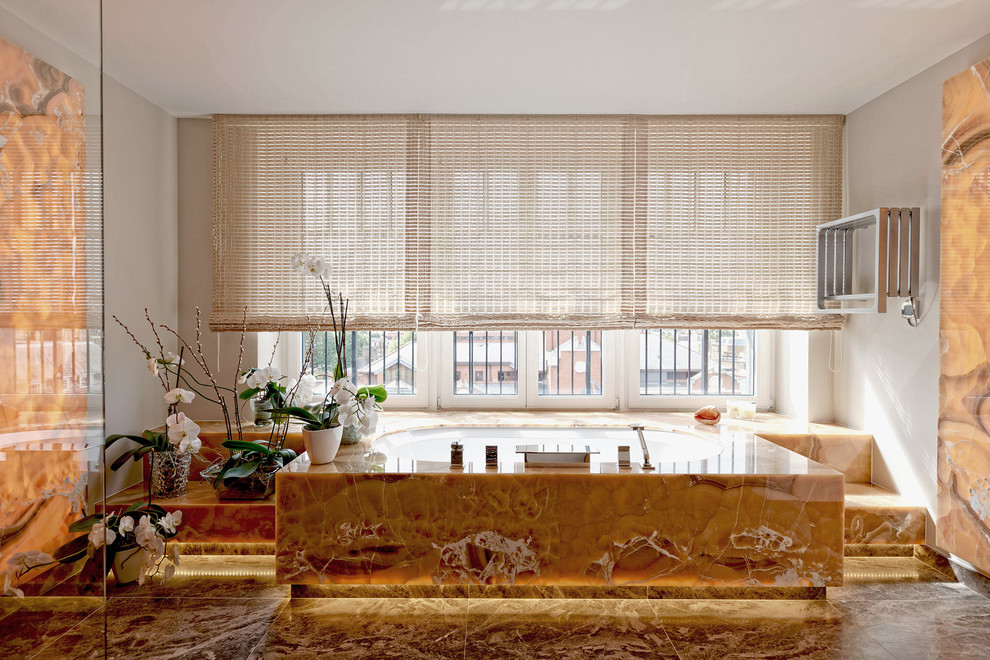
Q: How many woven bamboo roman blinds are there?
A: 3